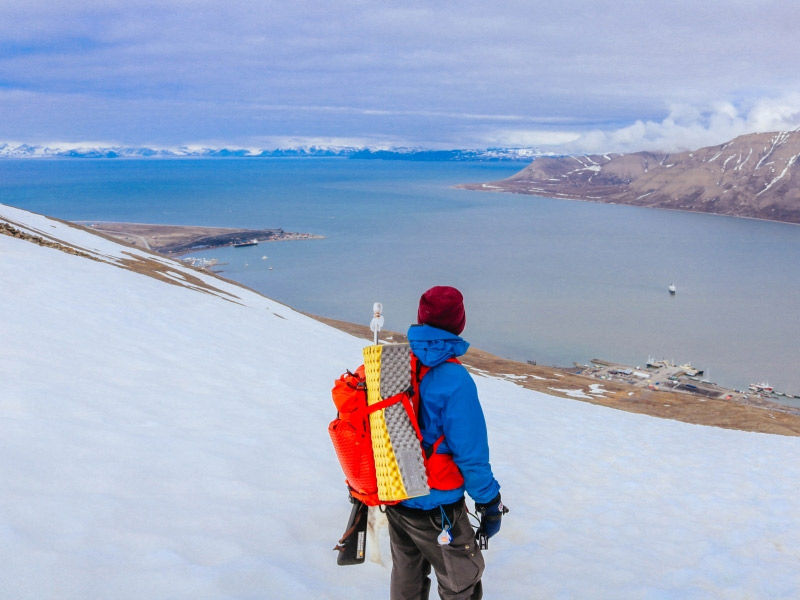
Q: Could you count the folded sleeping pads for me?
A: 1